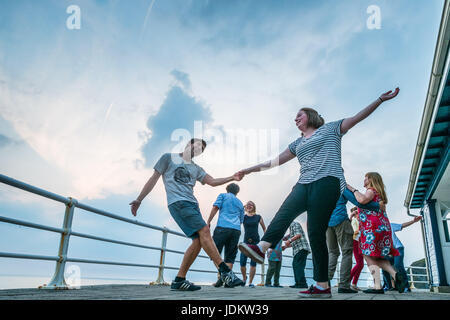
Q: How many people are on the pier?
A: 10